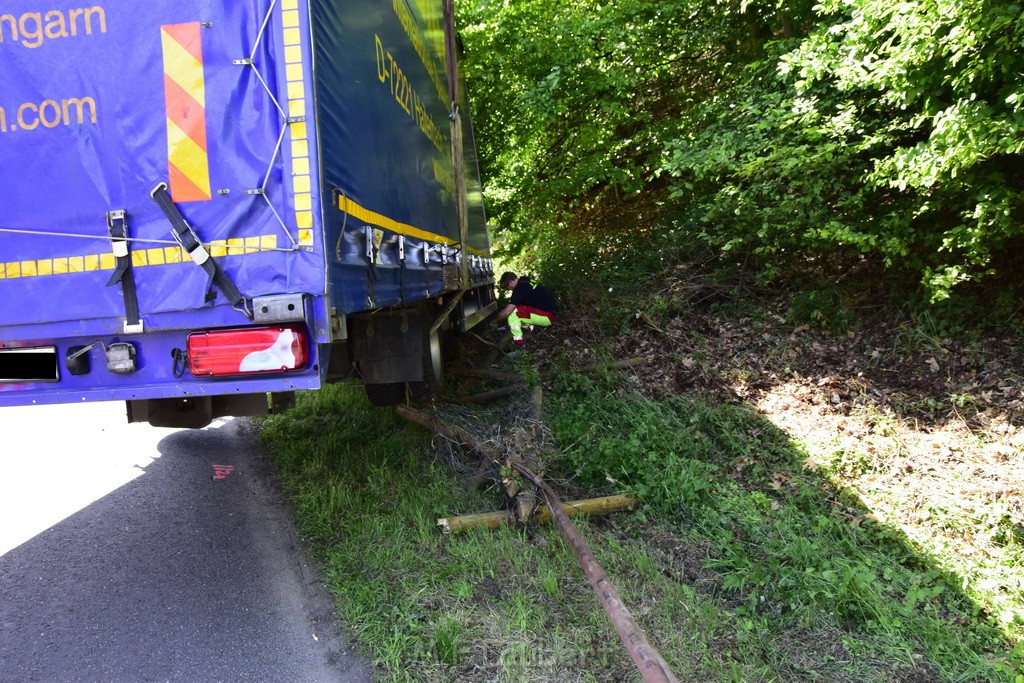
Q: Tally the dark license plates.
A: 1